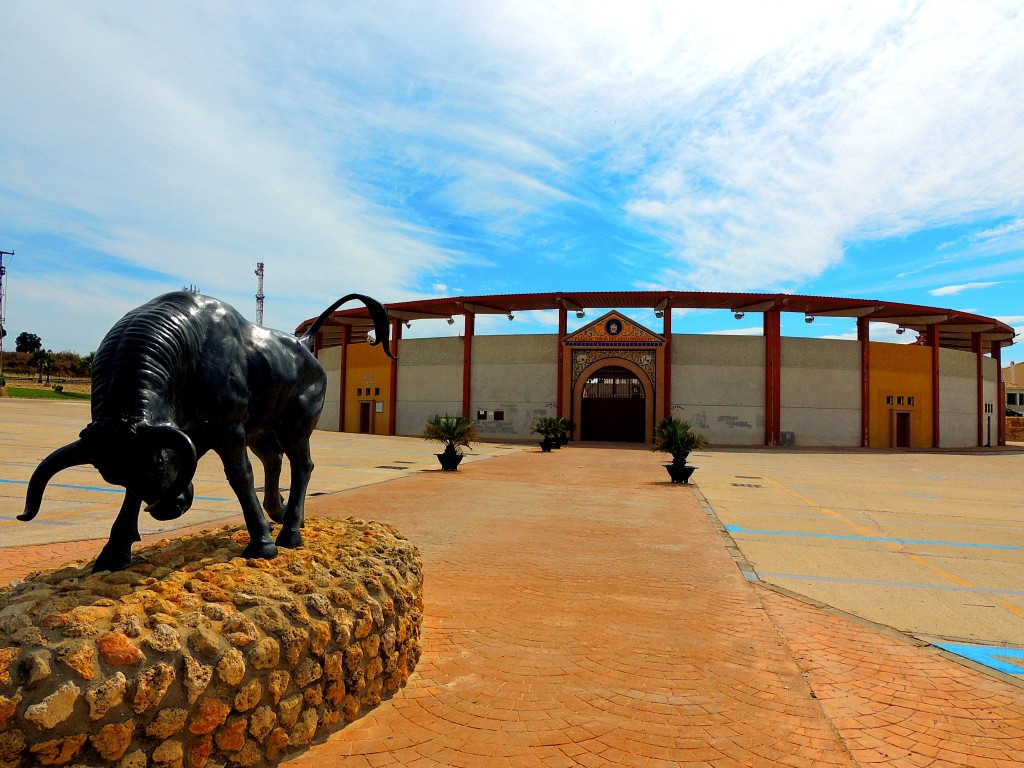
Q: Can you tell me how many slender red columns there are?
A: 11